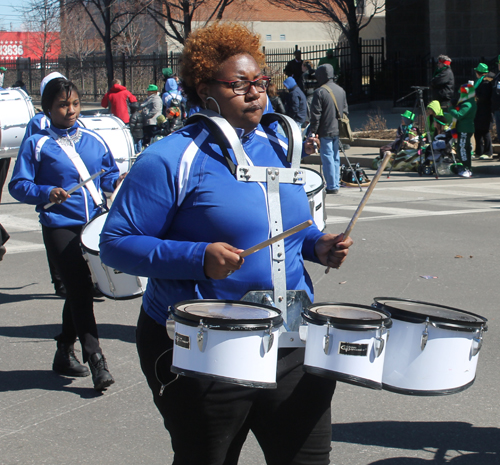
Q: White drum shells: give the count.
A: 7